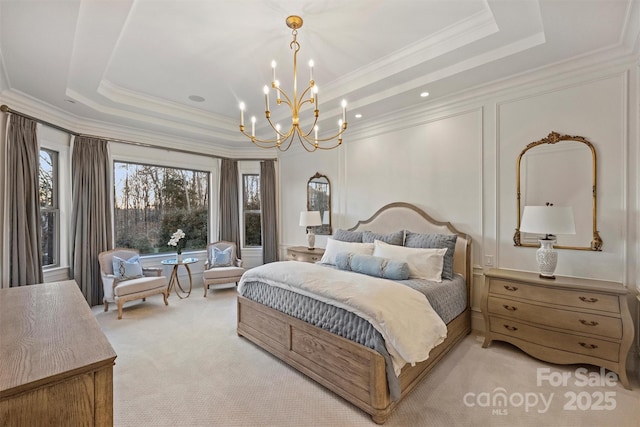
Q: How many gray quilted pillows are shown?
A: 3